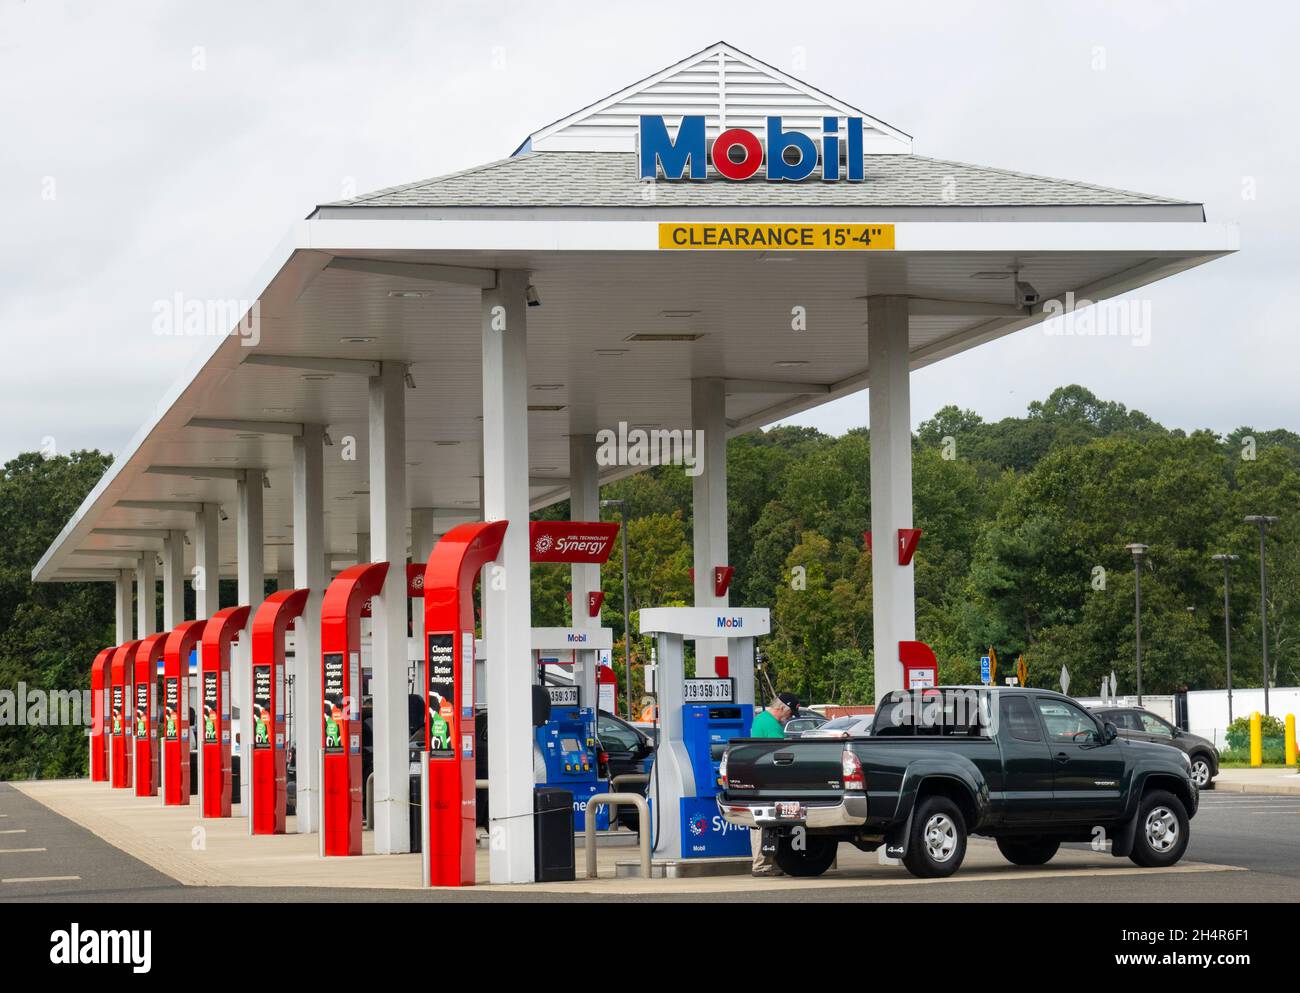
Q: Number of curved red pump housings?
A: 8